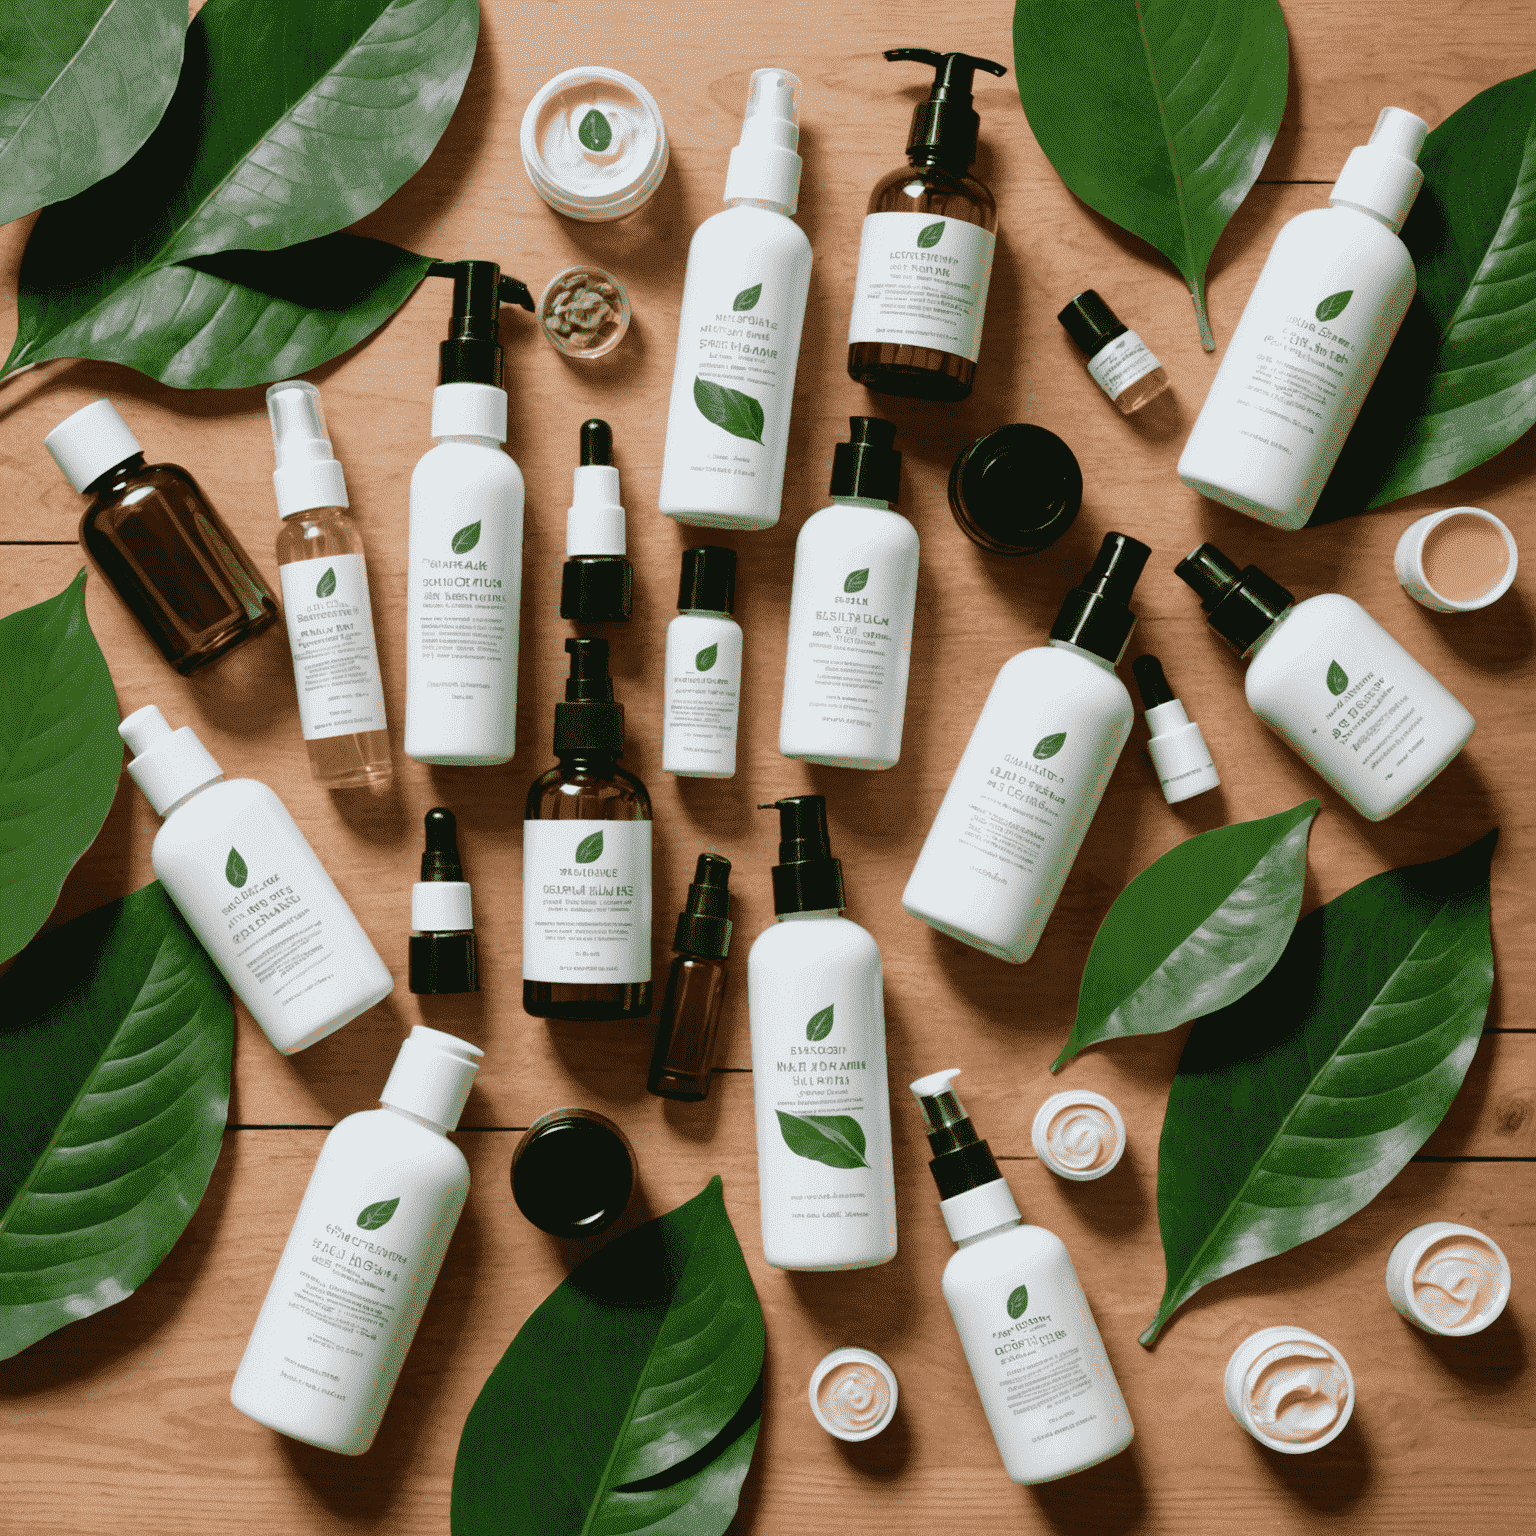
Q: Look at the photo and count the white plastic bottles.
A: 11